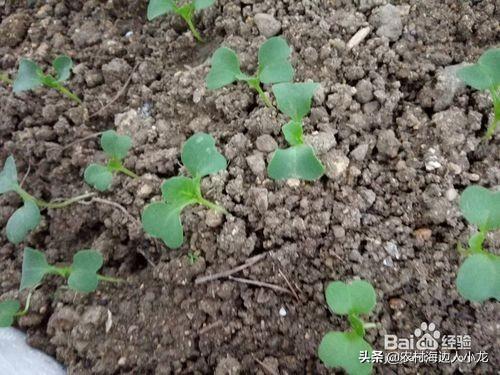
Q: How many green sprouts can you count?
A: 12